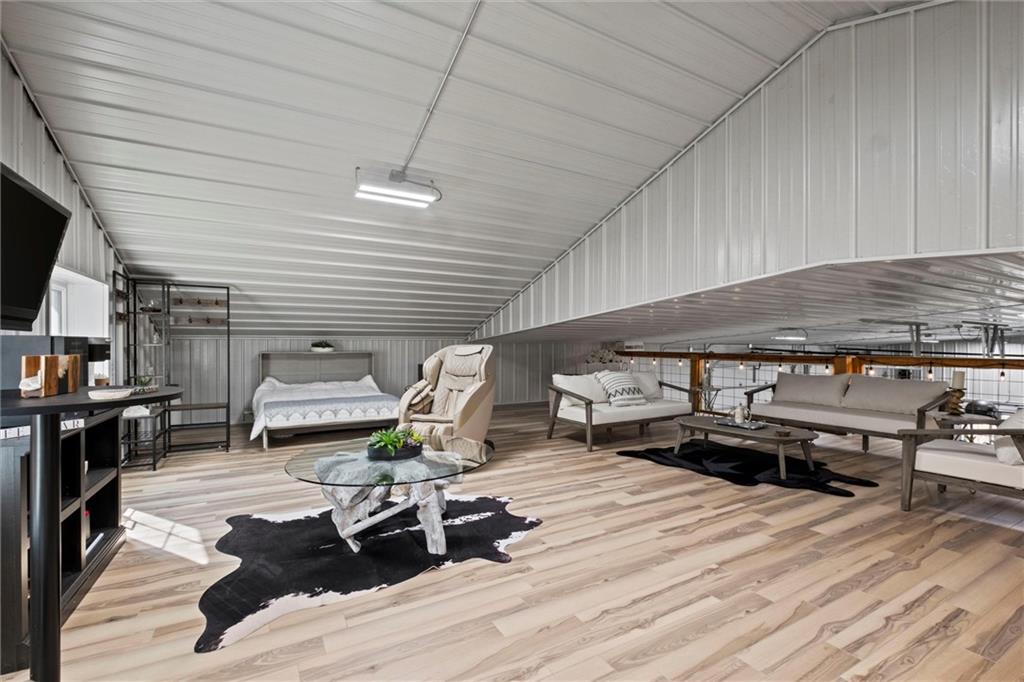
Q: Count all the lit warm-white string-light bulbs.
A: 10